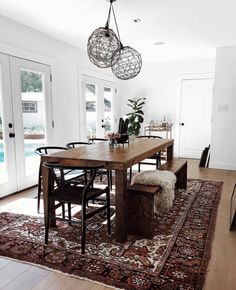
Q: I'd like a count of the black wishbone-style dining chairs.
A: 5